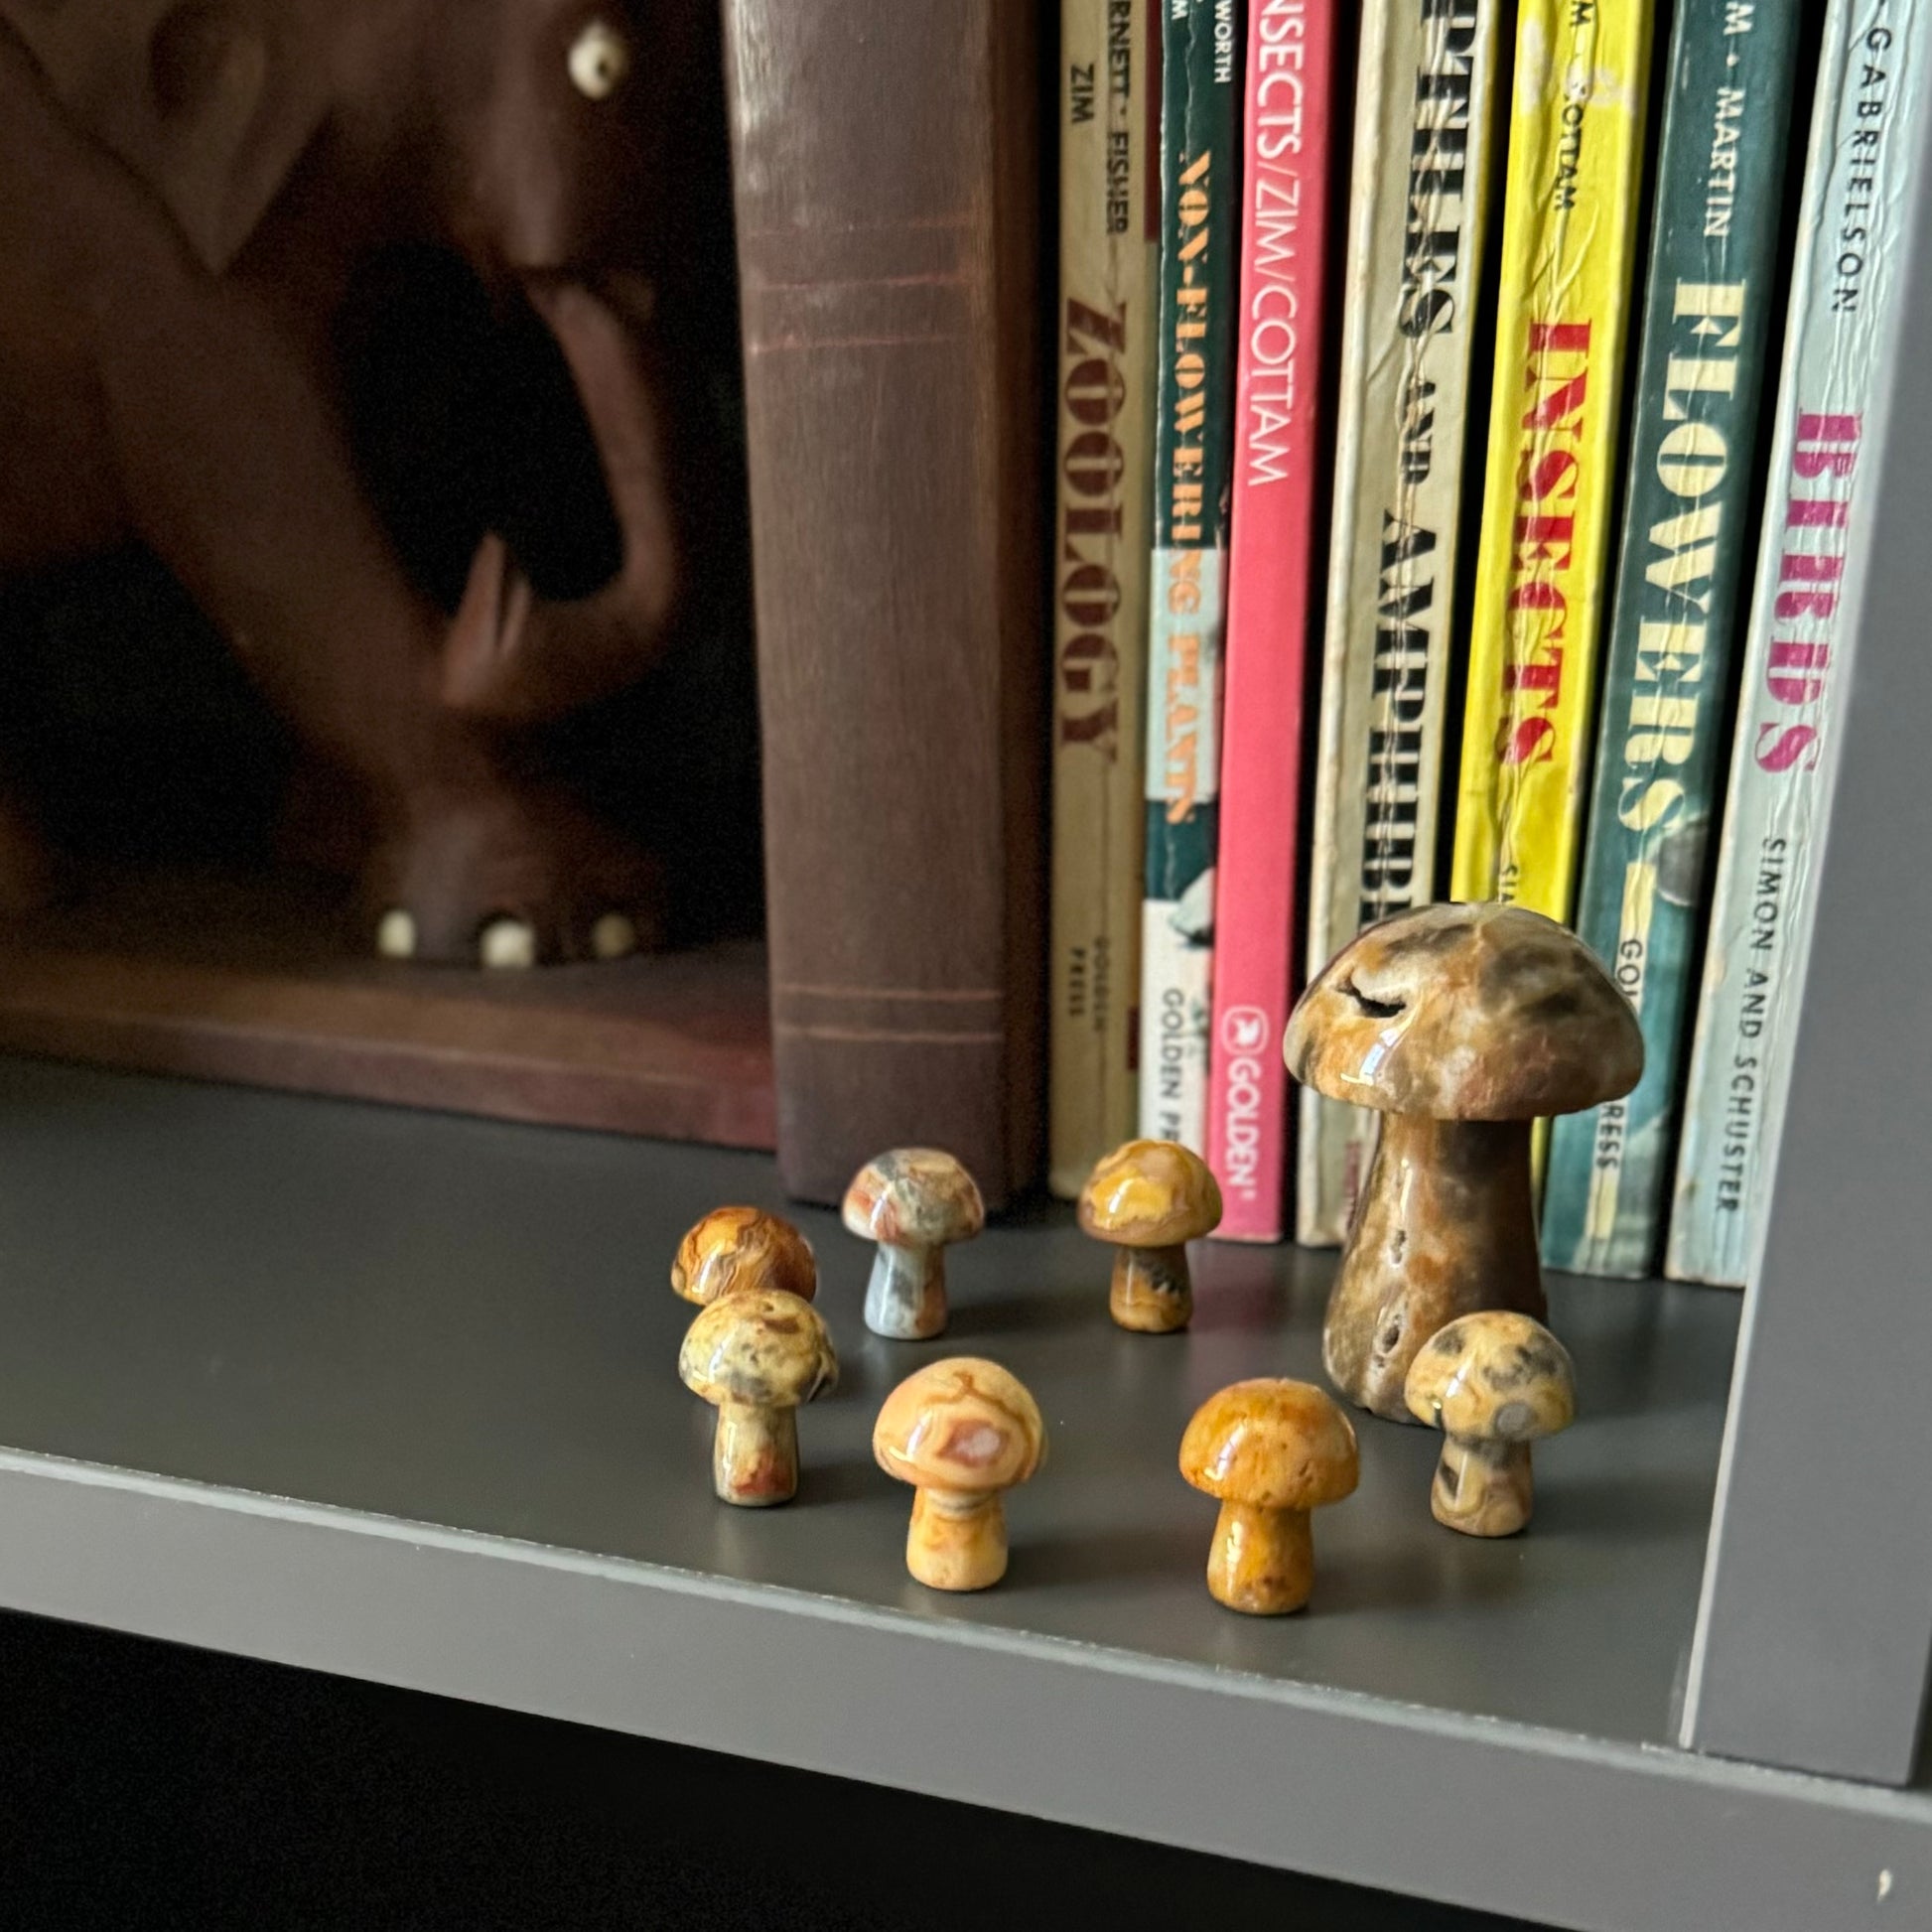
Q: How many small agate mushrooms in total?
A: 7